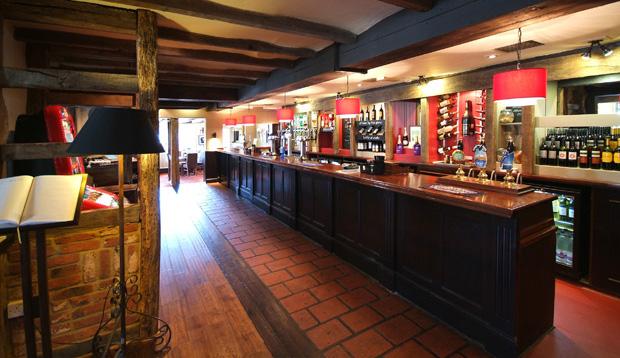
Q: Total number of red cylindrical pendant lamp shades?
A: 5